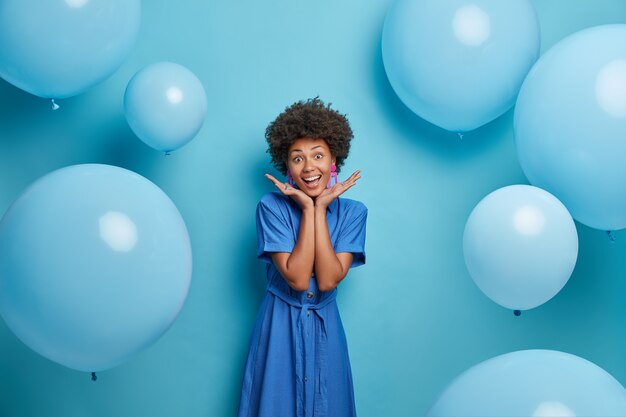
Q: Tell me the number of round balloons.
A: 7